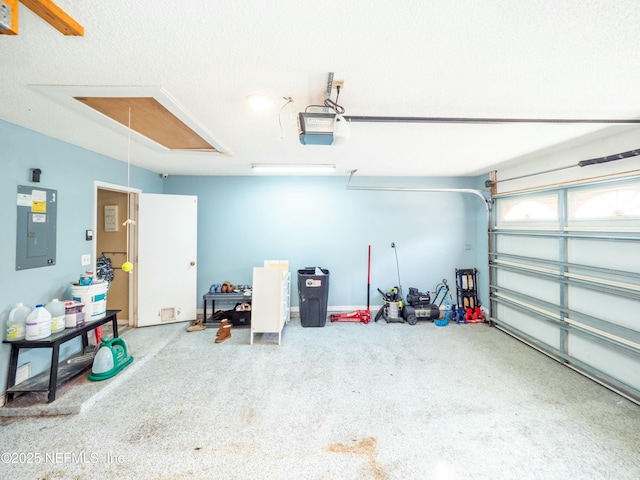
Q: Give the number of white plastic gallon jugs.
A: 3